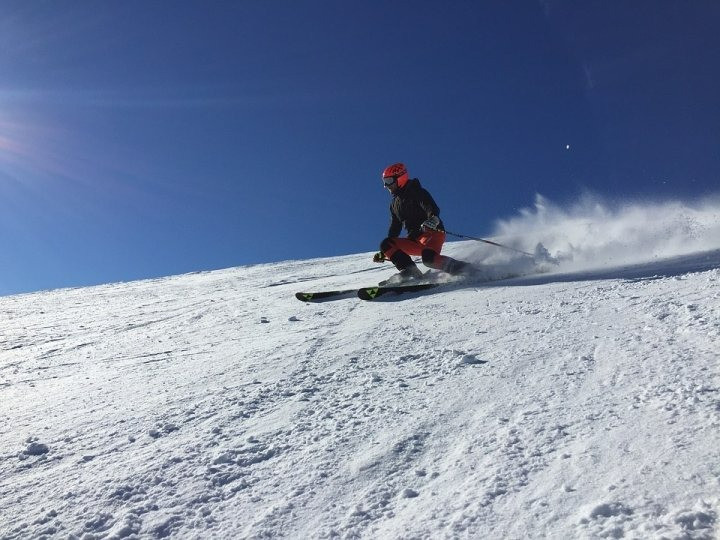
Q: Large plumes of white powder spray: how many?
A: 1